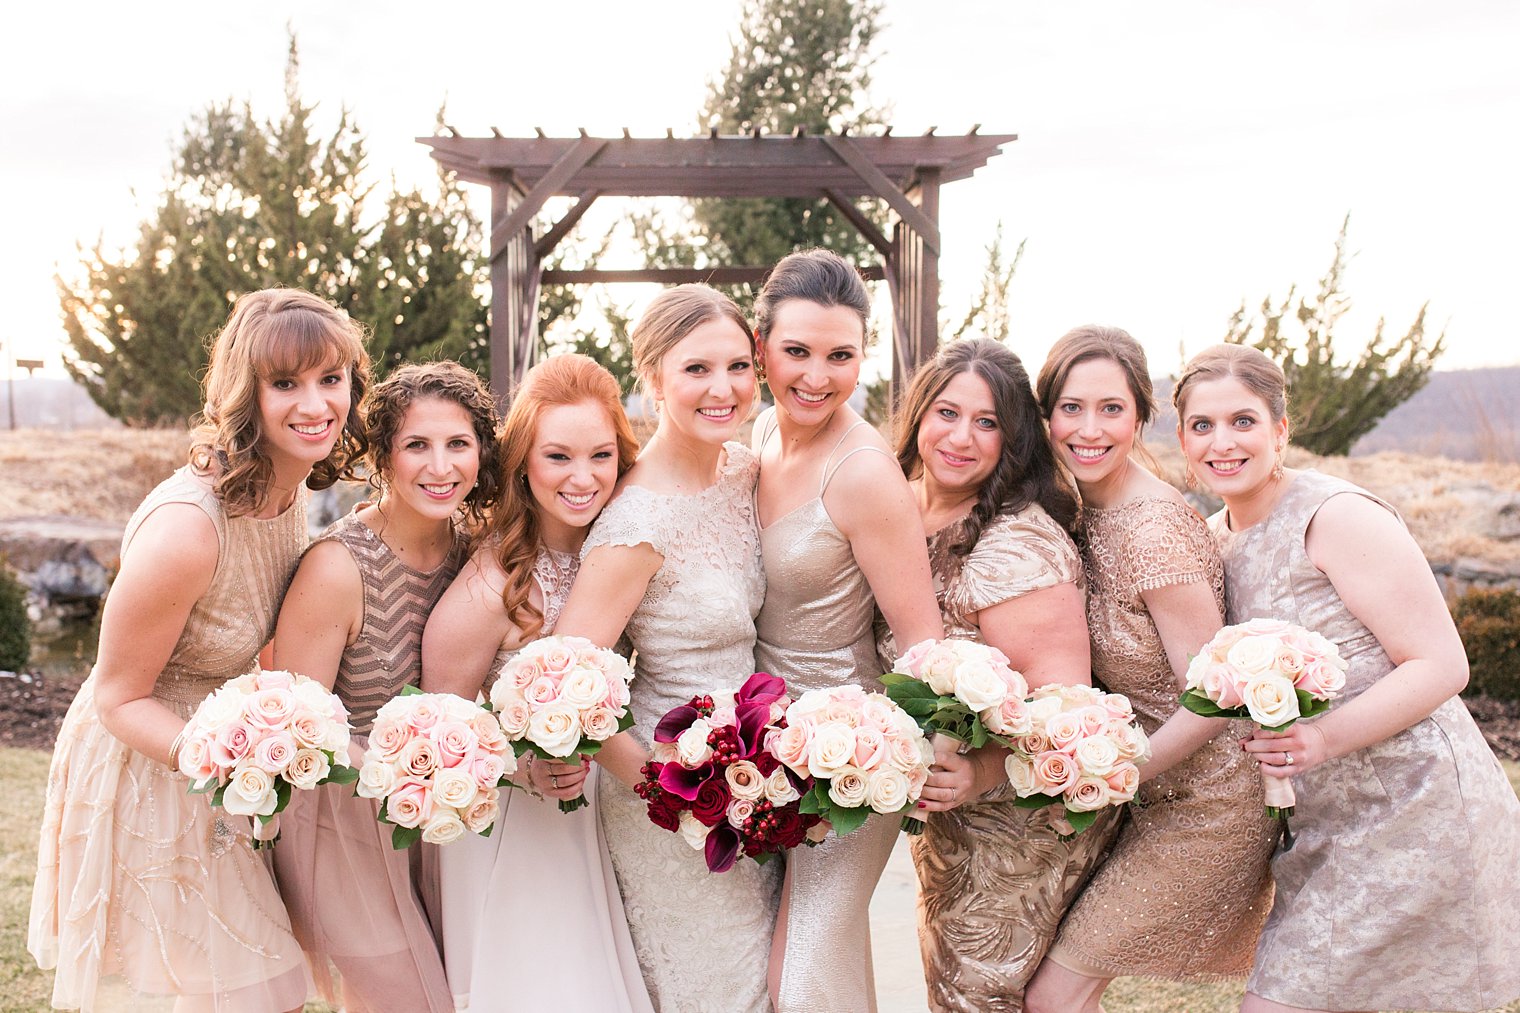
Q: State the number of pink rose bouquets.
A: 7